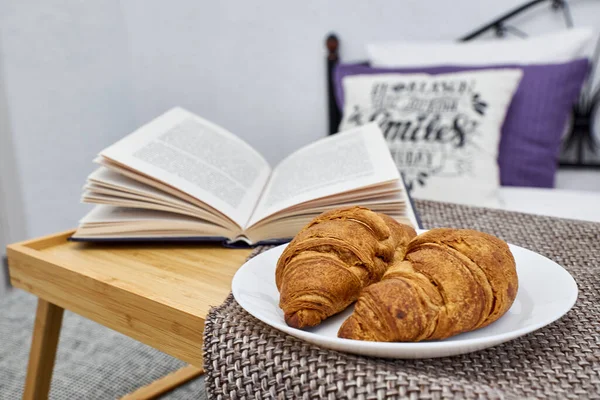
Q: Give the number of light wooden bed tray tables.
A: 1